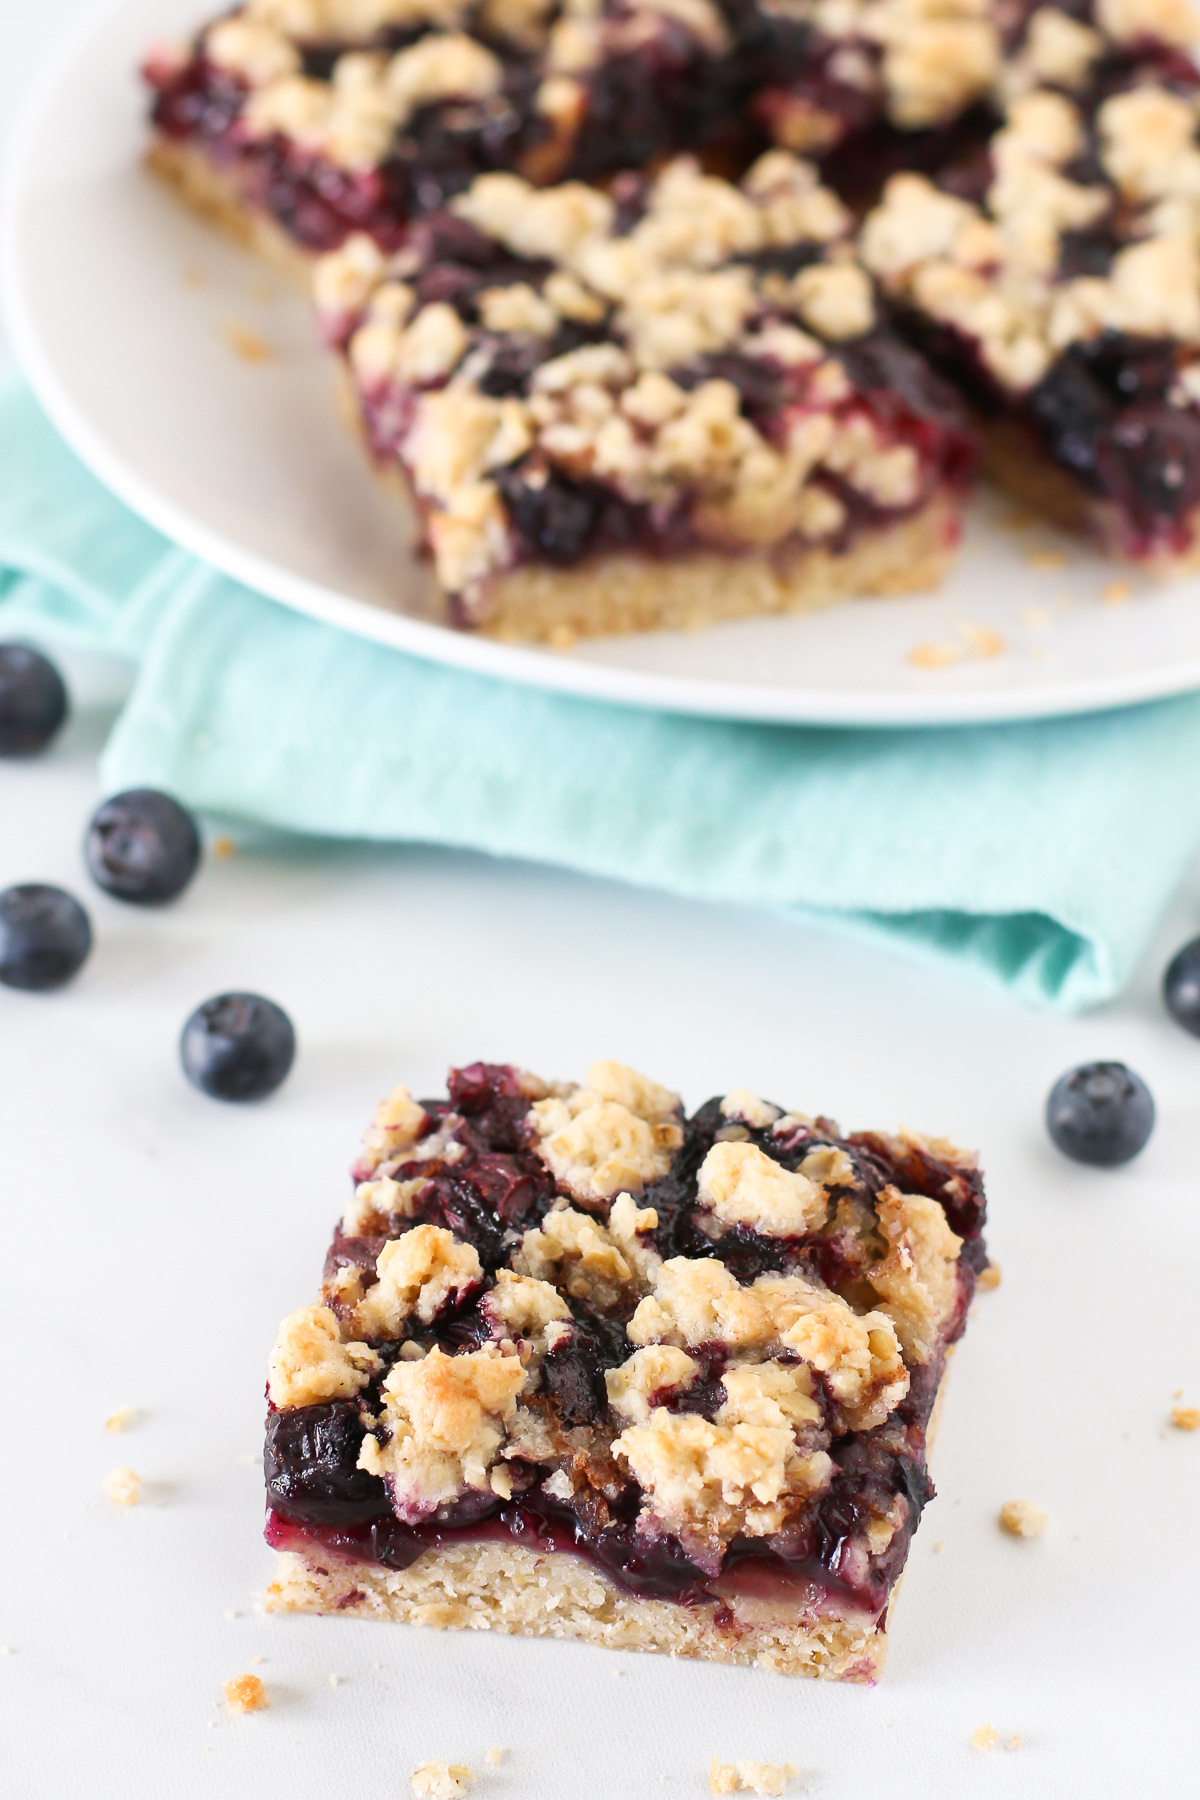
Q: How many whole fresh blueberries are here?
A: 6